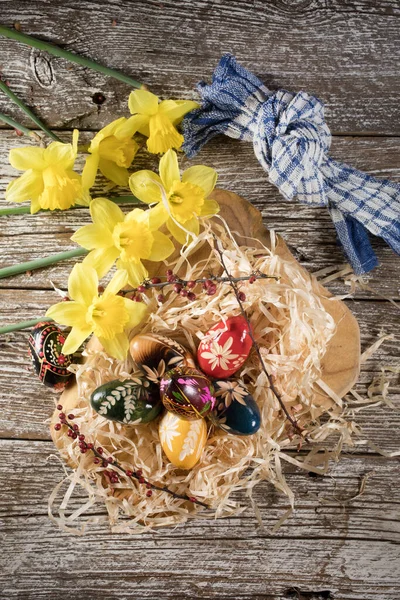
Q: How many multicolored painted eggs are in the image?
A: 7